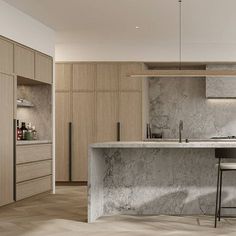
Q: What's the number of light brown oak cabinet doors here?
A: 12